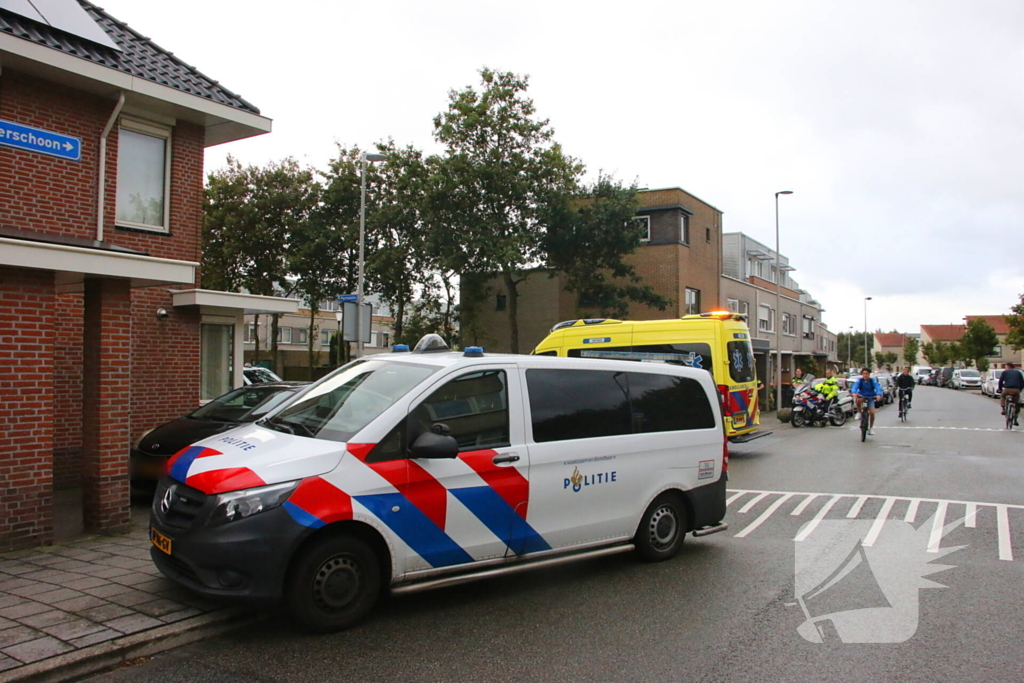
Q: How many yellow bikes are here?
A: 0